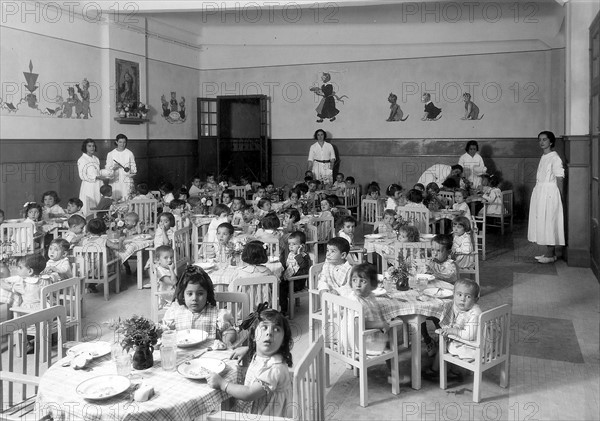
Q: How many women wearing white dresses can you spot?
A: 6